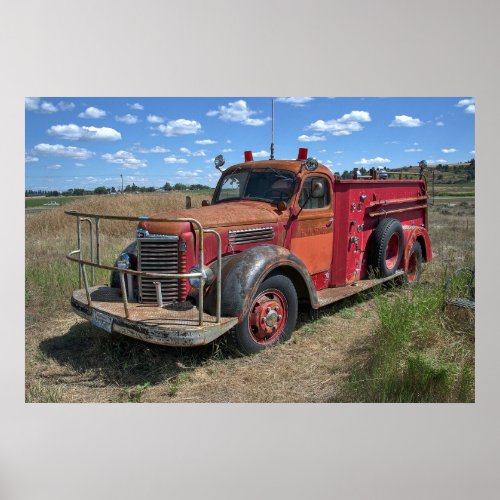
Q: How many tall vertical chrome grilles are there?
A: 1